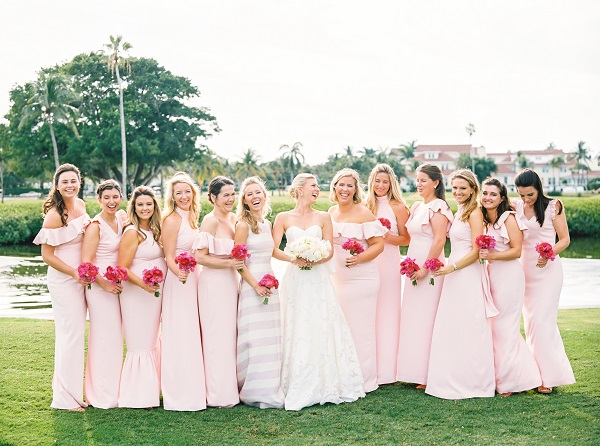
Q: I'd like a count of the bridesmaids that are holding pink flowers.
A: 12